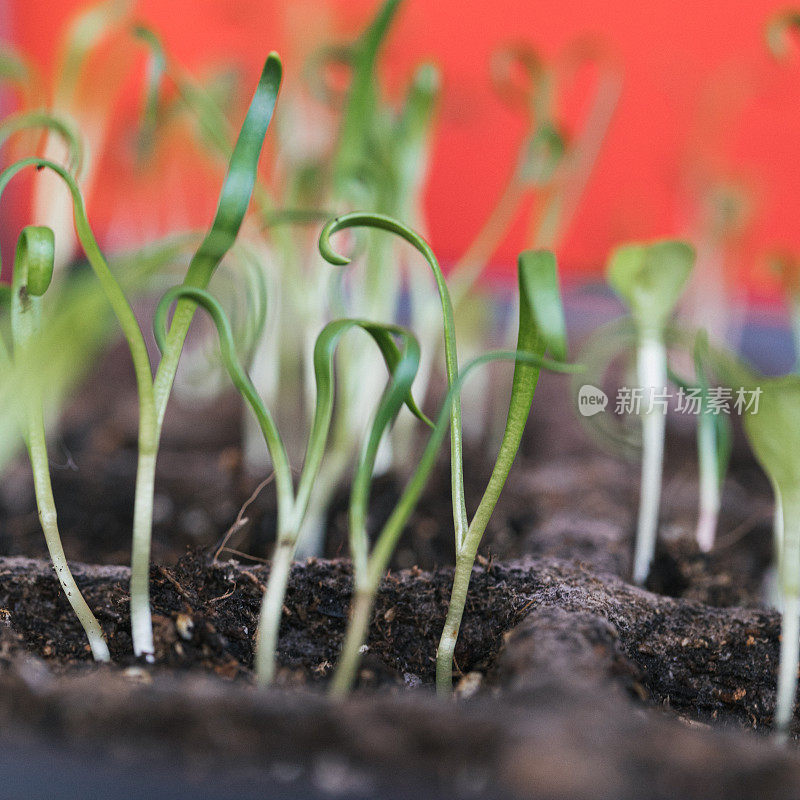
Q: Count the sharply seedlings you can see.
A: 5